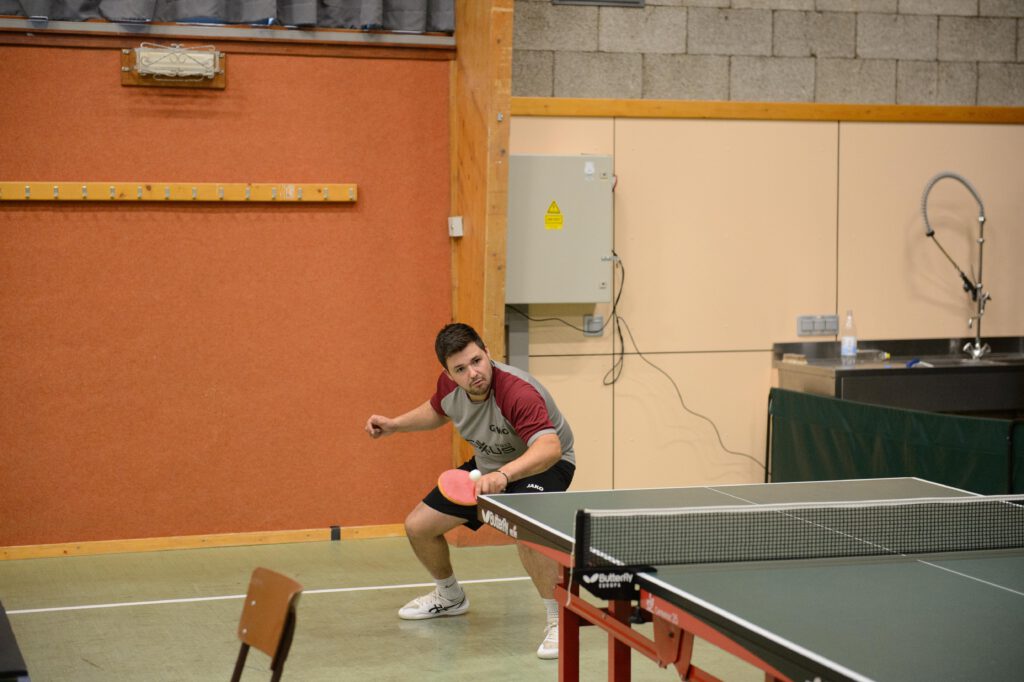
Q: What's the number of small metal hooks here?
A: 13